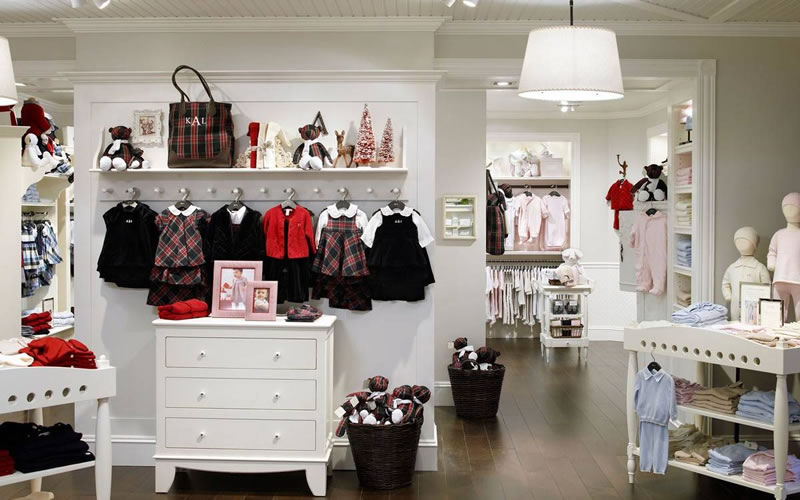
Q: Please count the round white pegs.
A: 12